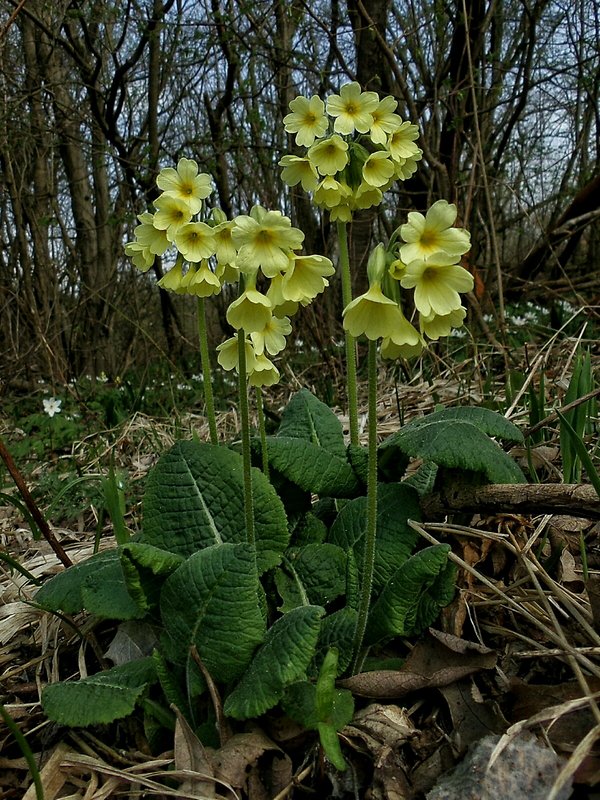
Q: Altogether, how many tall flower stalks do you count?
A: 5